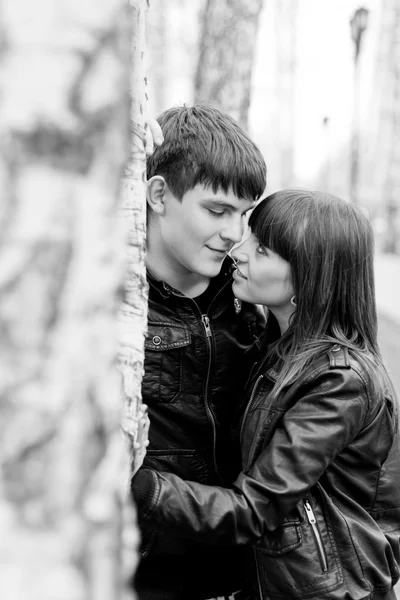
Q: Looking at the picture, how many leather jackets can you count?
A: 2